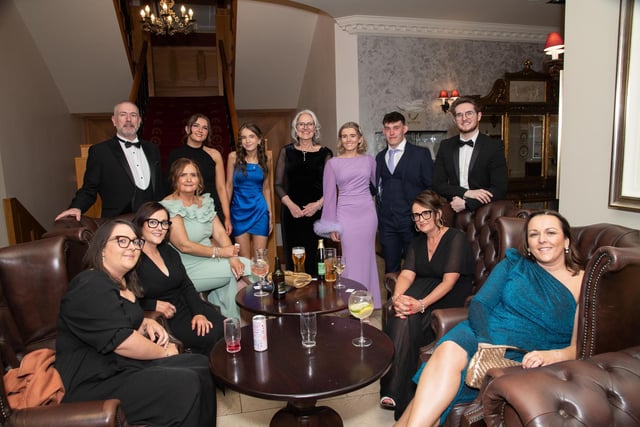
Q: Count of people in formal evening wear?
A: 12